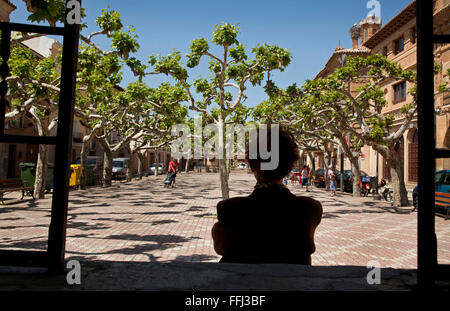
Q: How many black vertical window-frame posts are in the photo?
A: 2